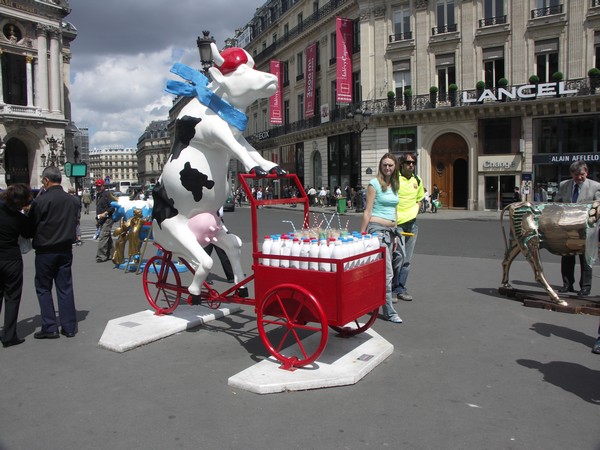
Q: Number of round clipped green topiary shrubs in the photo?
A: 9